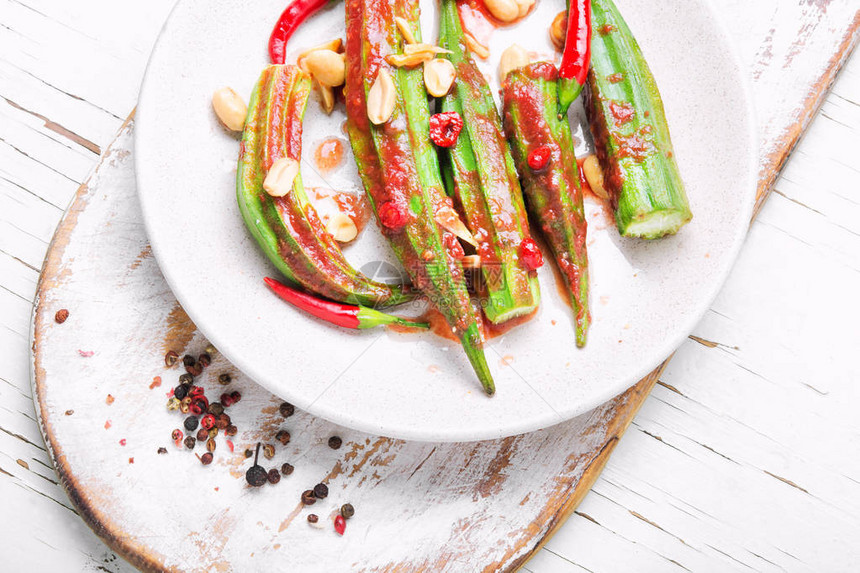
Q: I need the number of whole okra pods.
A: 5